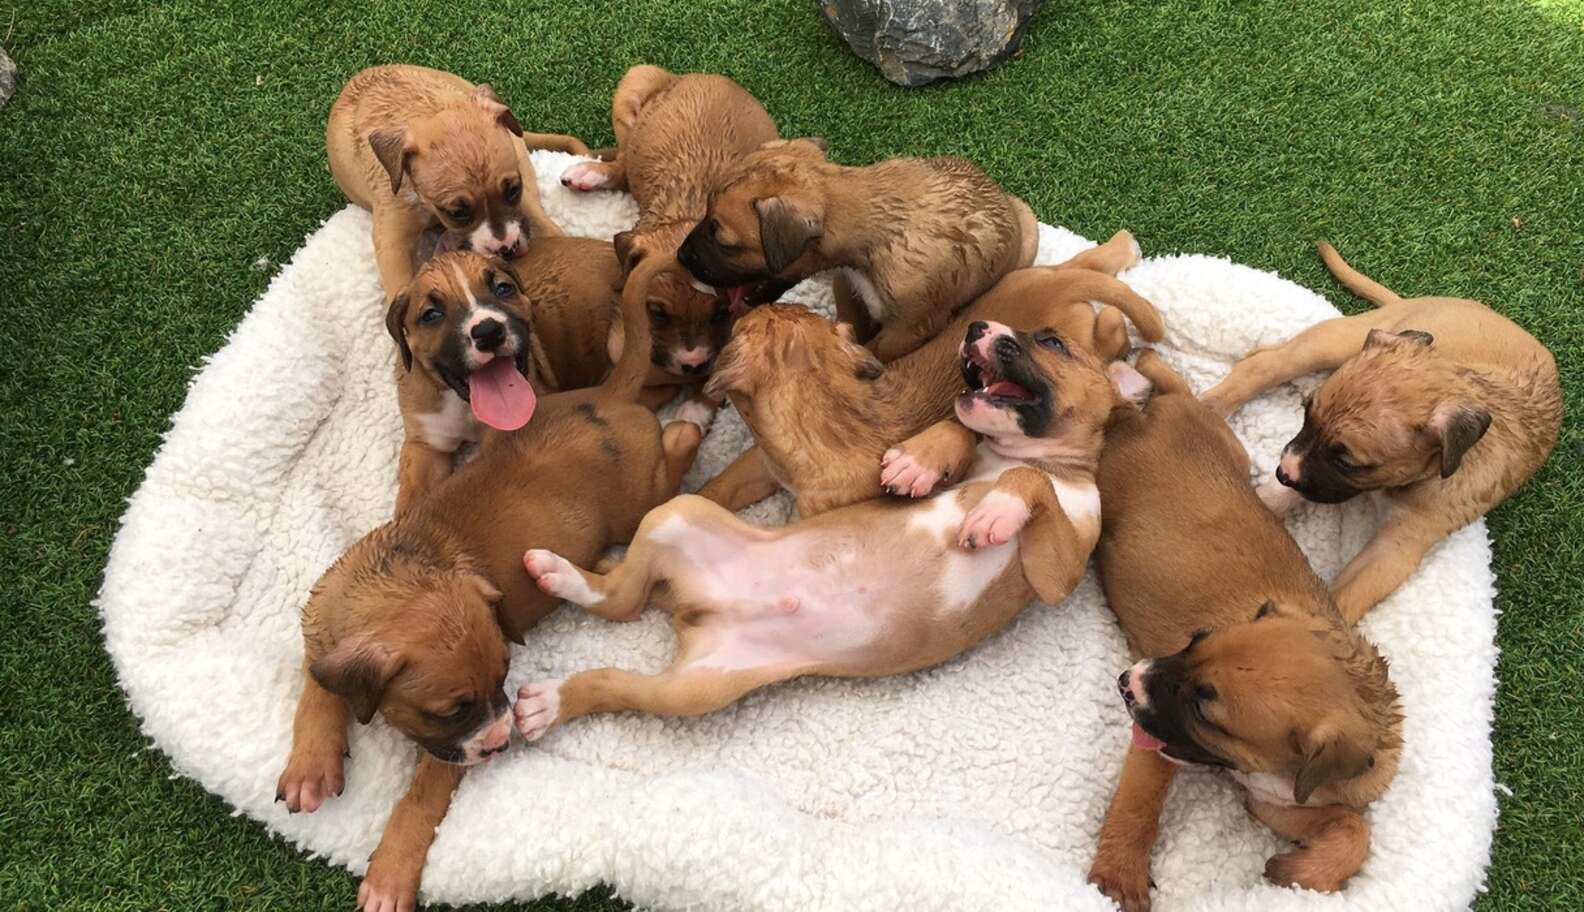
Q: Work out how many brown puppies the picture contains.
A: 9